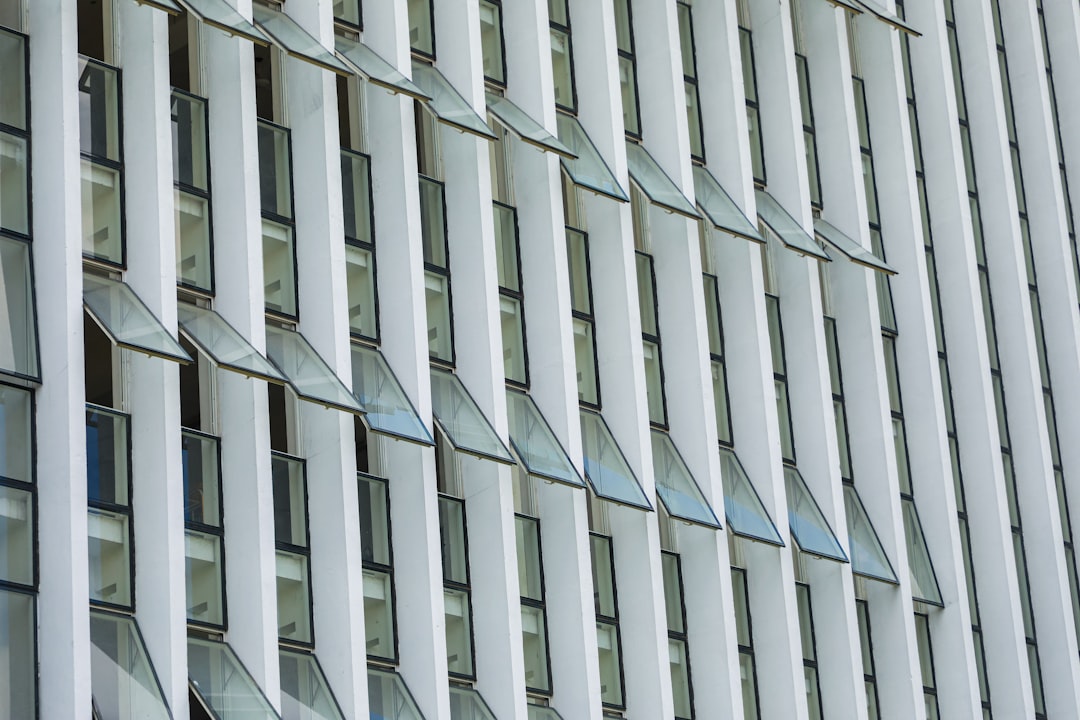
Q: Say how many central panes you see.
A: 12